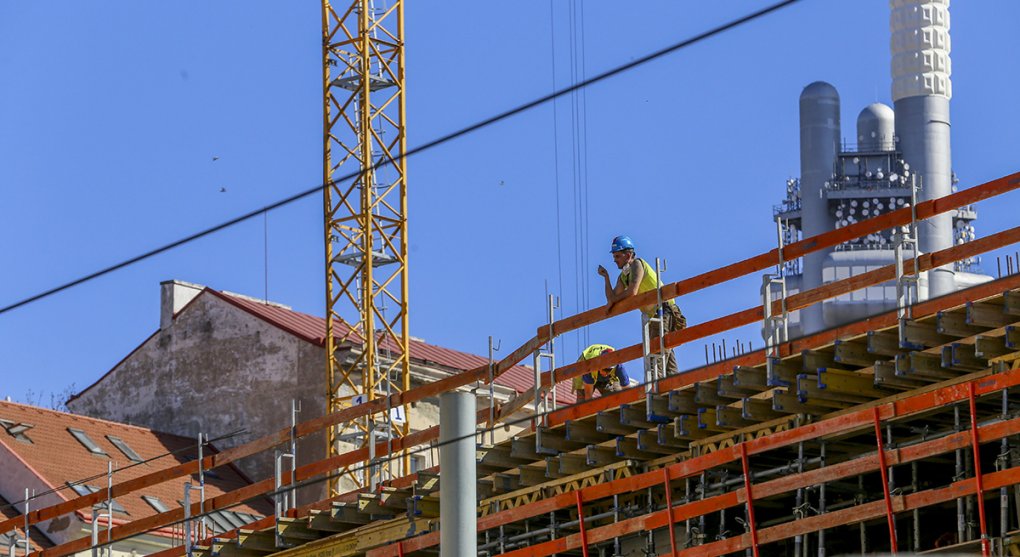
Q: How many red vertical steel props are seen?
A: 6